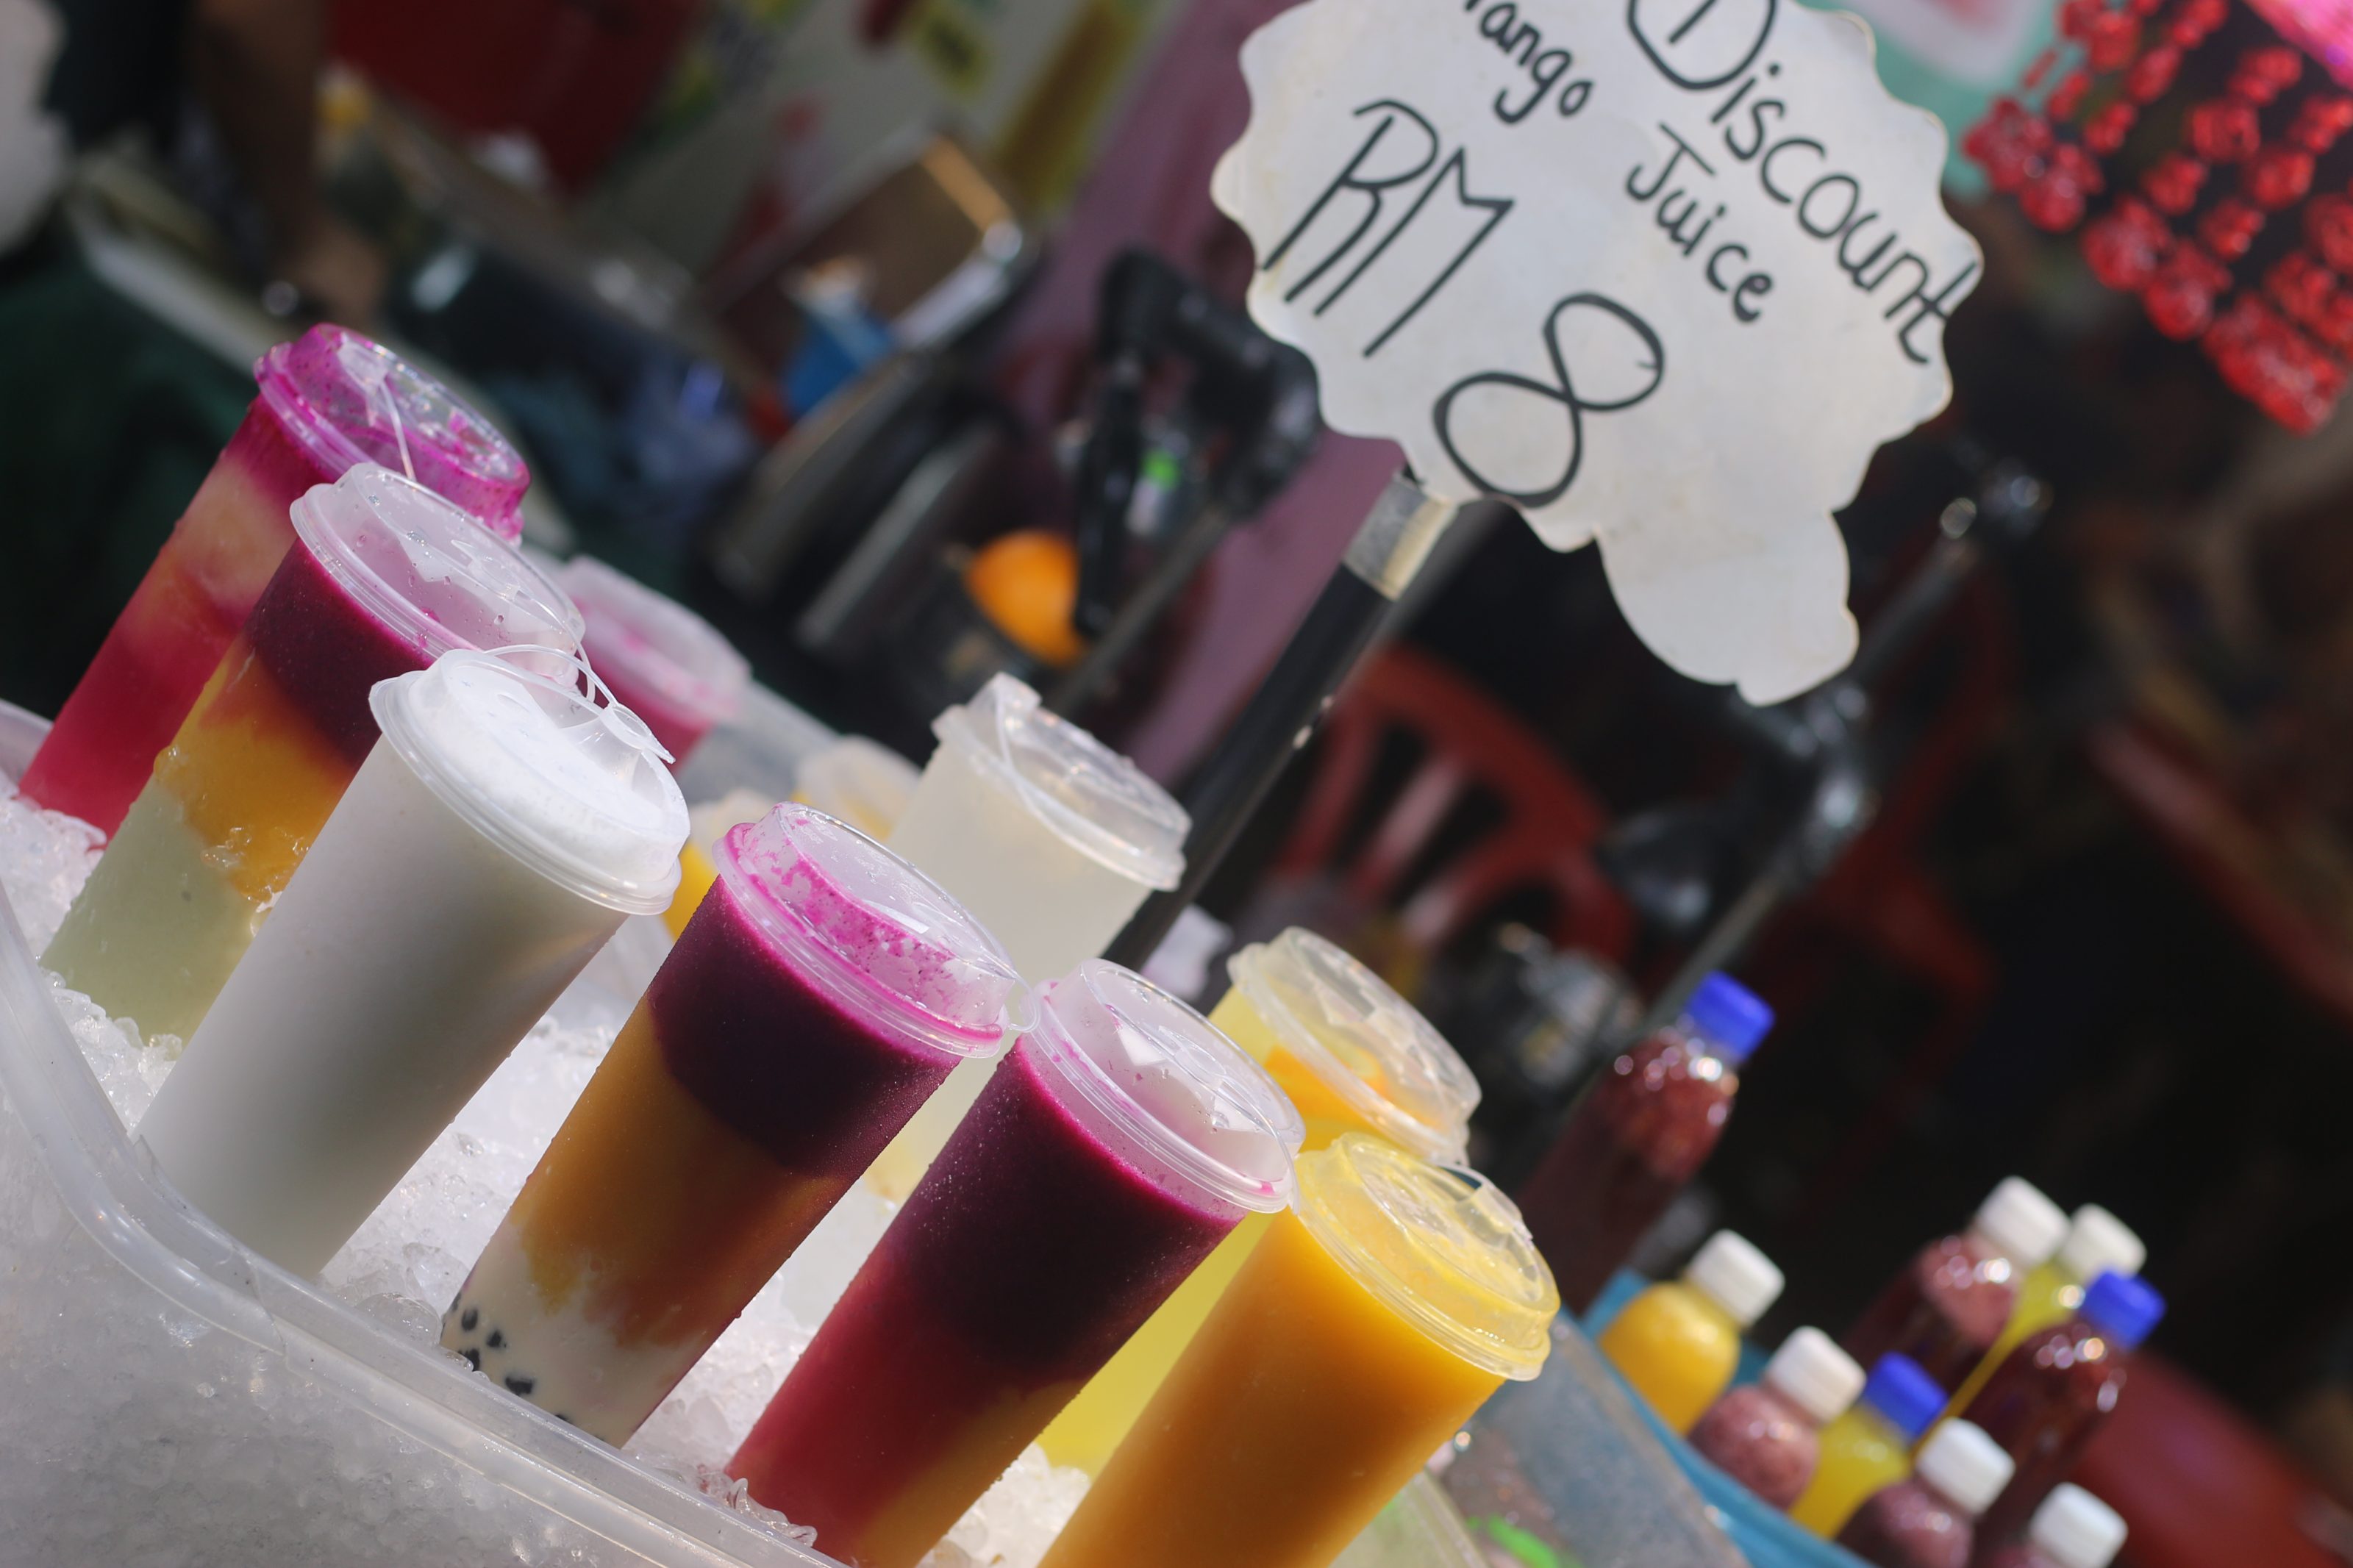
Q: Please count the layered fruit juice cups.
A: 4